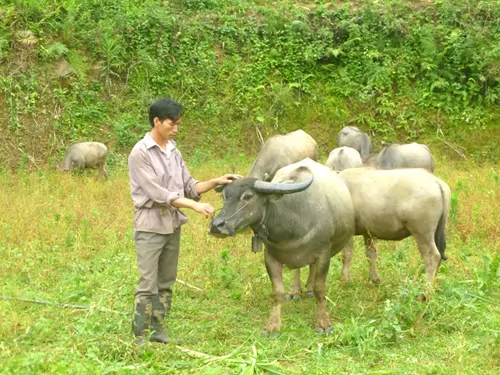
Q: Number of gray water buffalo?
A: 7